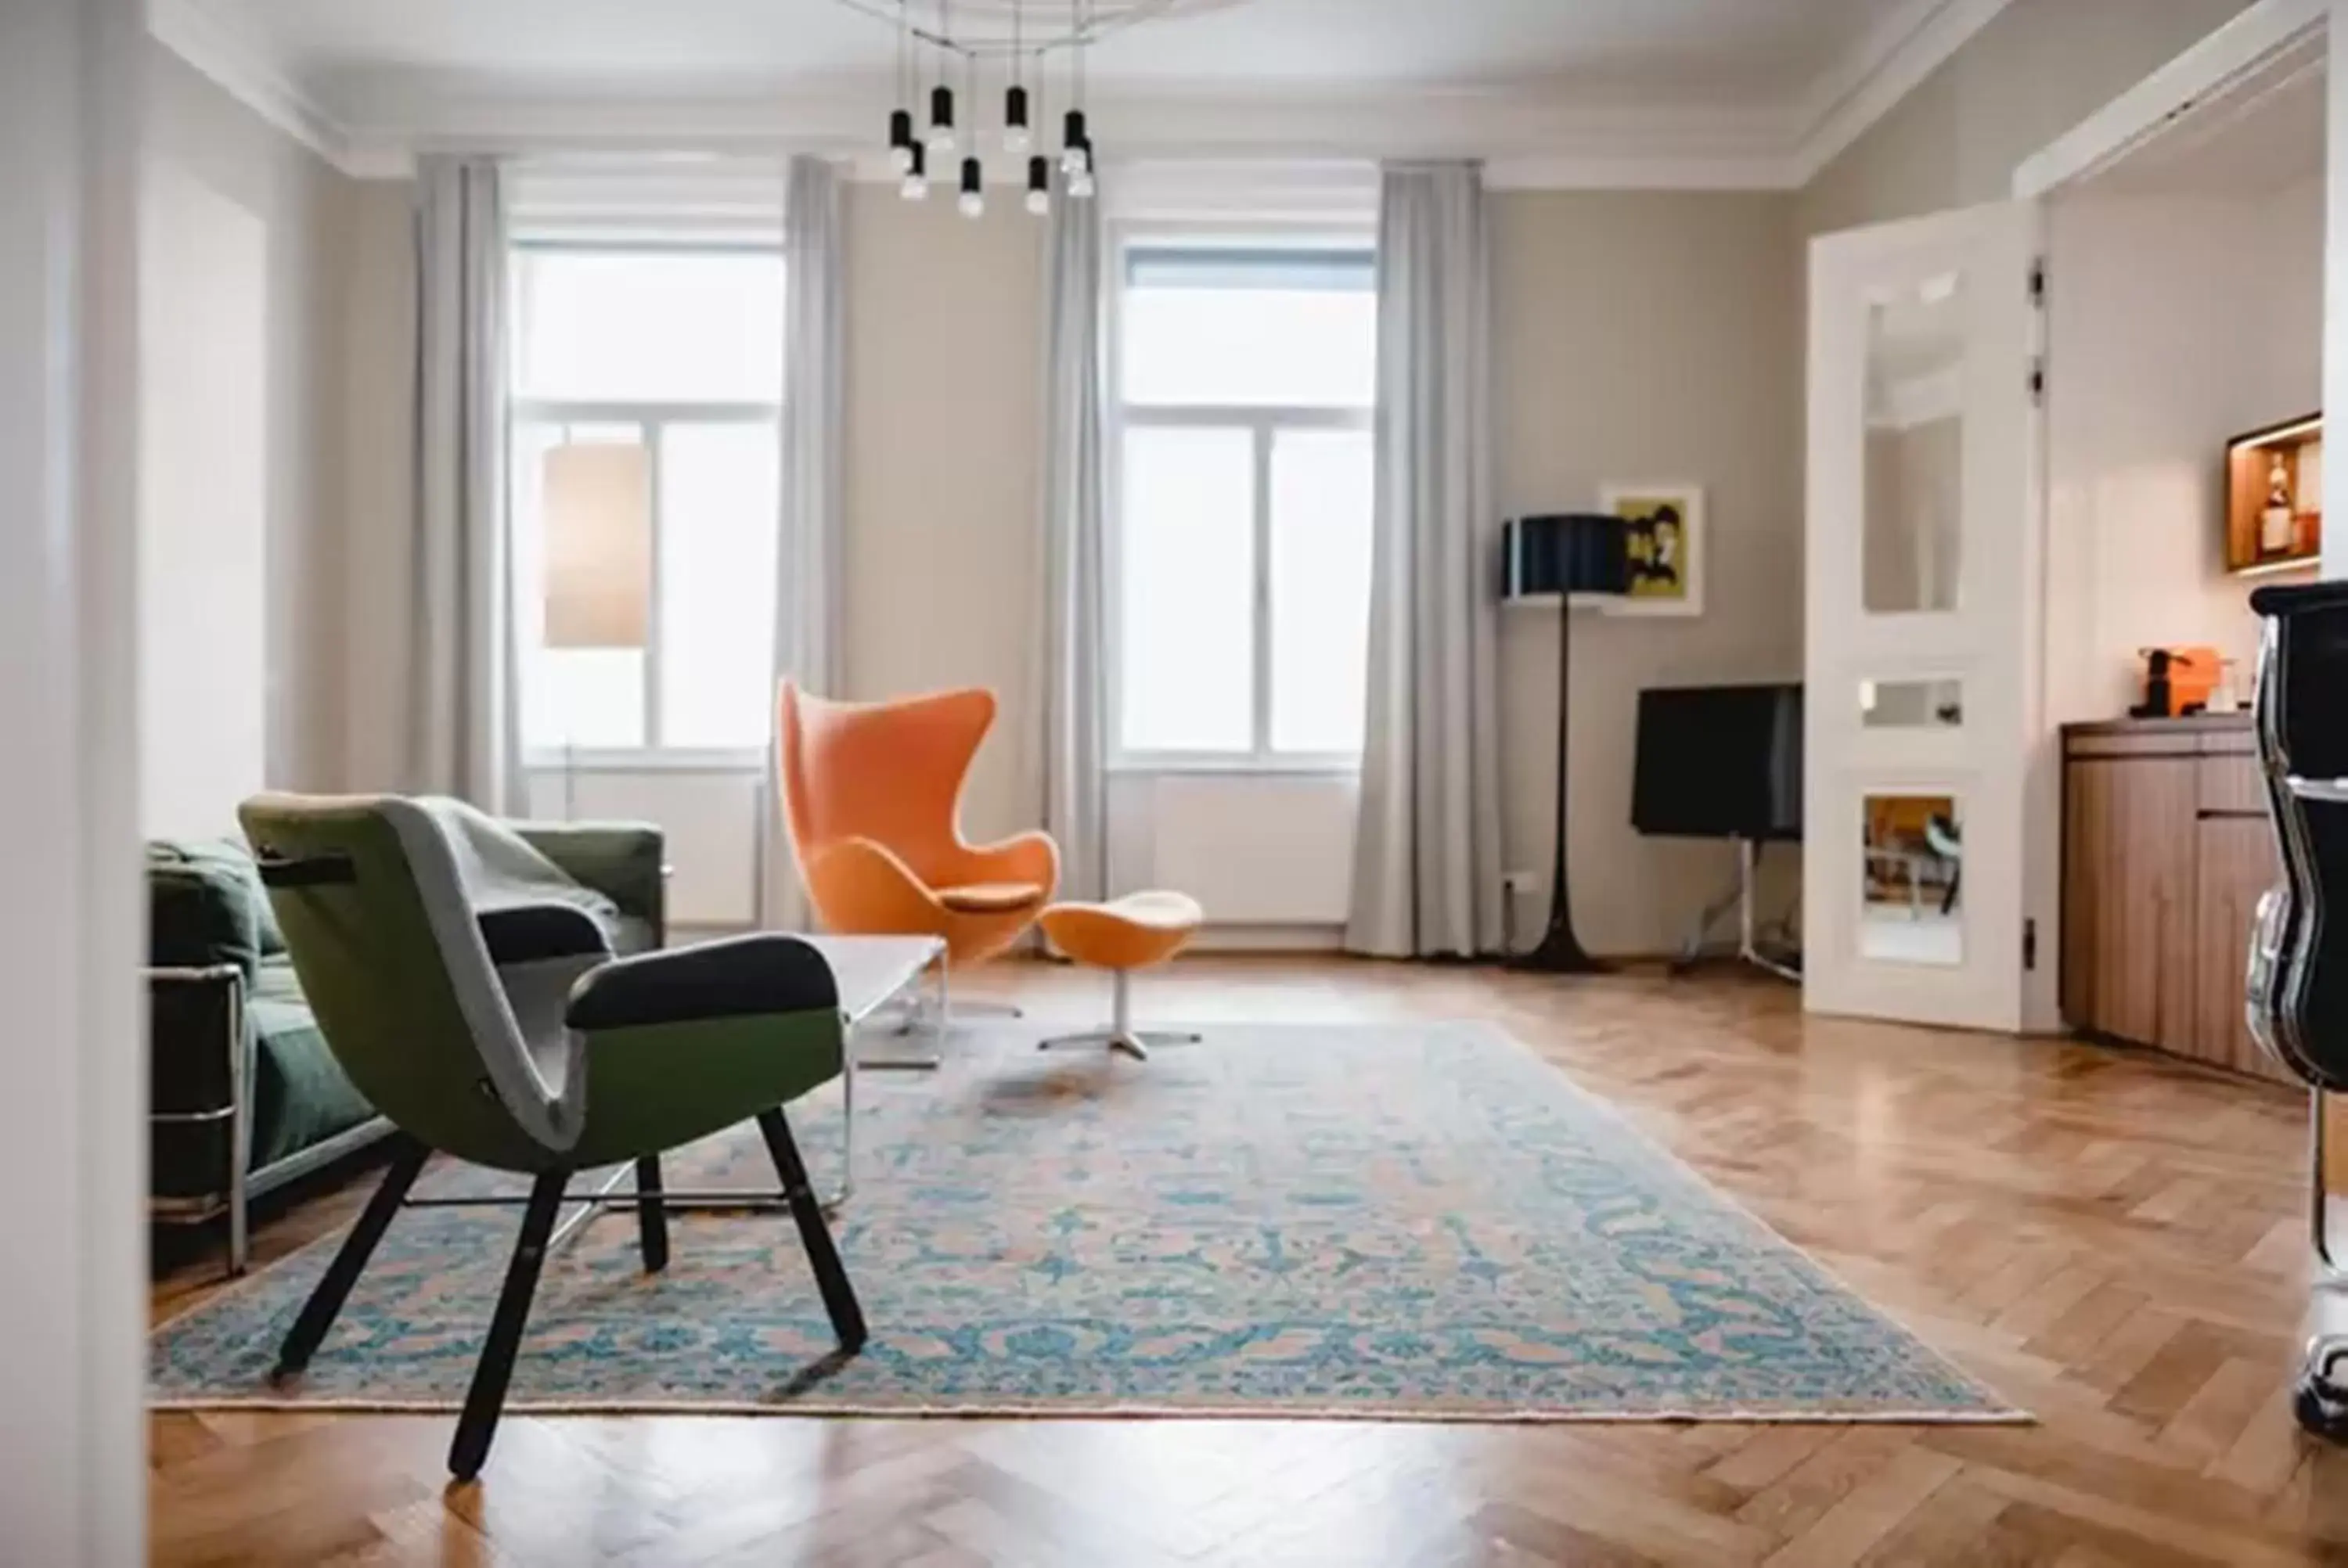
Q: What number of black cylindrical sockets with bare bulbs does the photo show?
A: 8